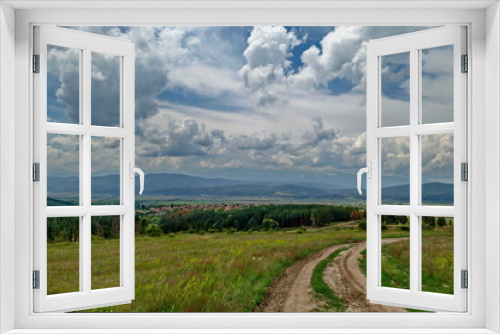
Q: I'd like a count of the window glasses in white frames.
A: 12